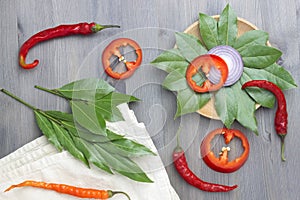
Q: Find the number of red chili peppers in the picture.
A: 3